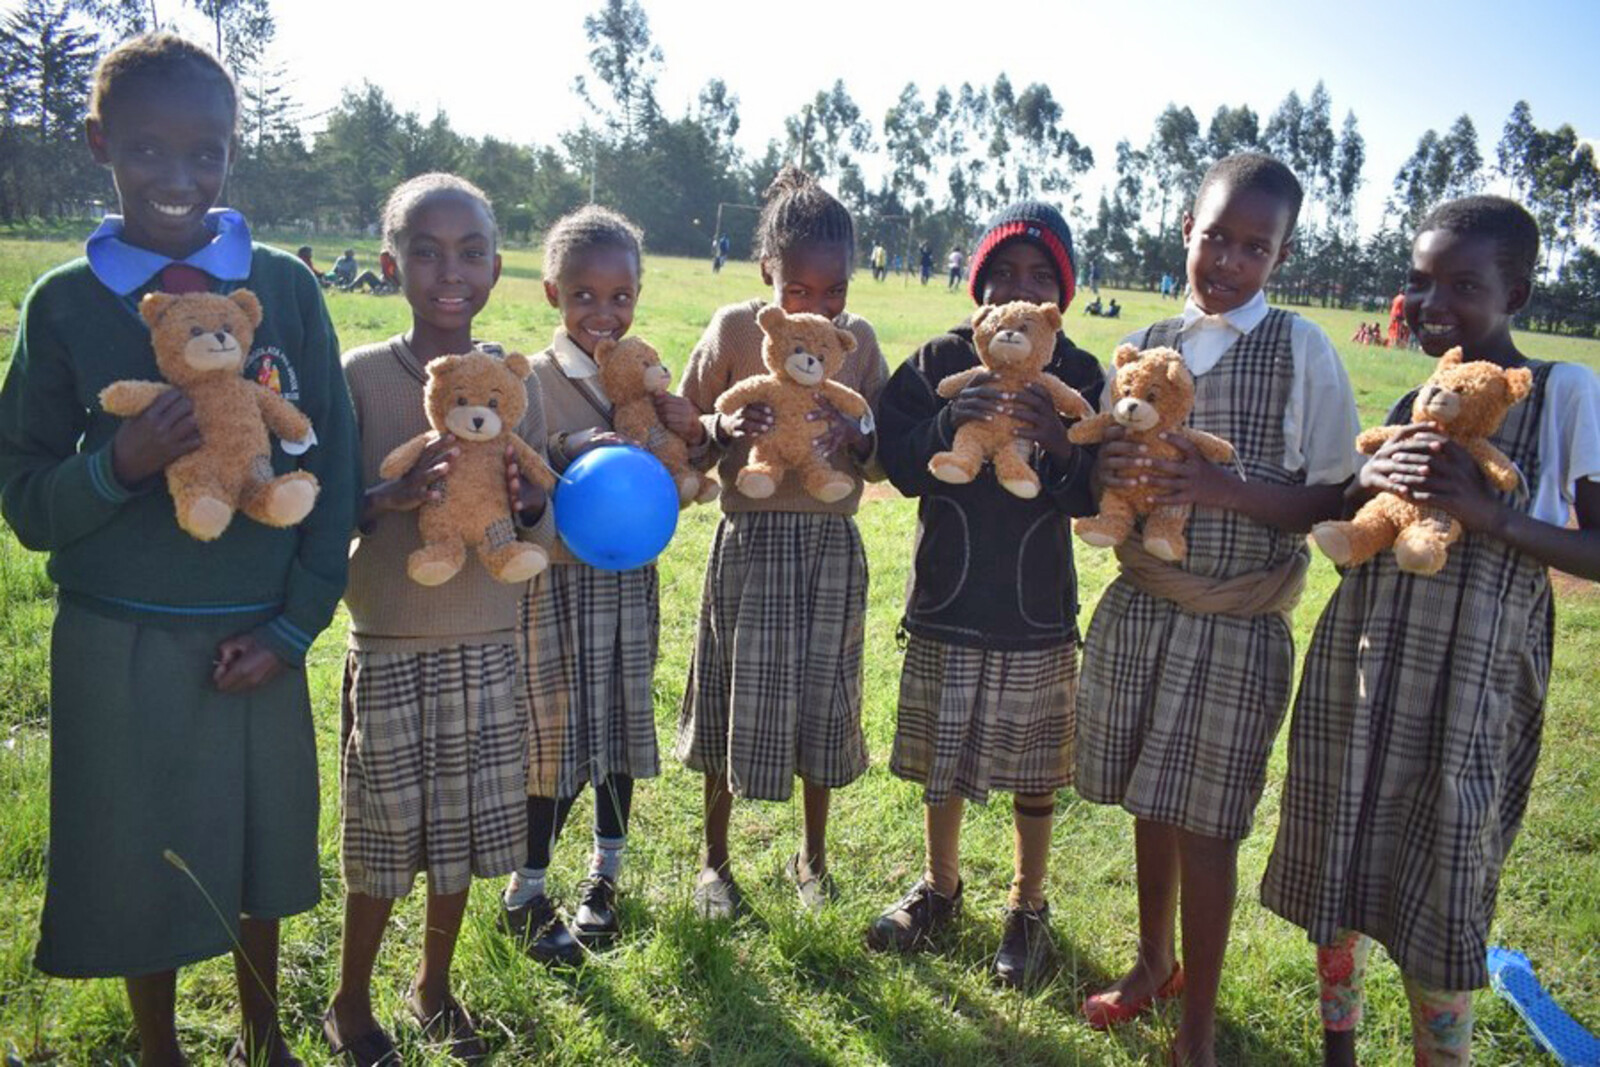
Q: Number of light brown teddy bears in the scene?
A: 7